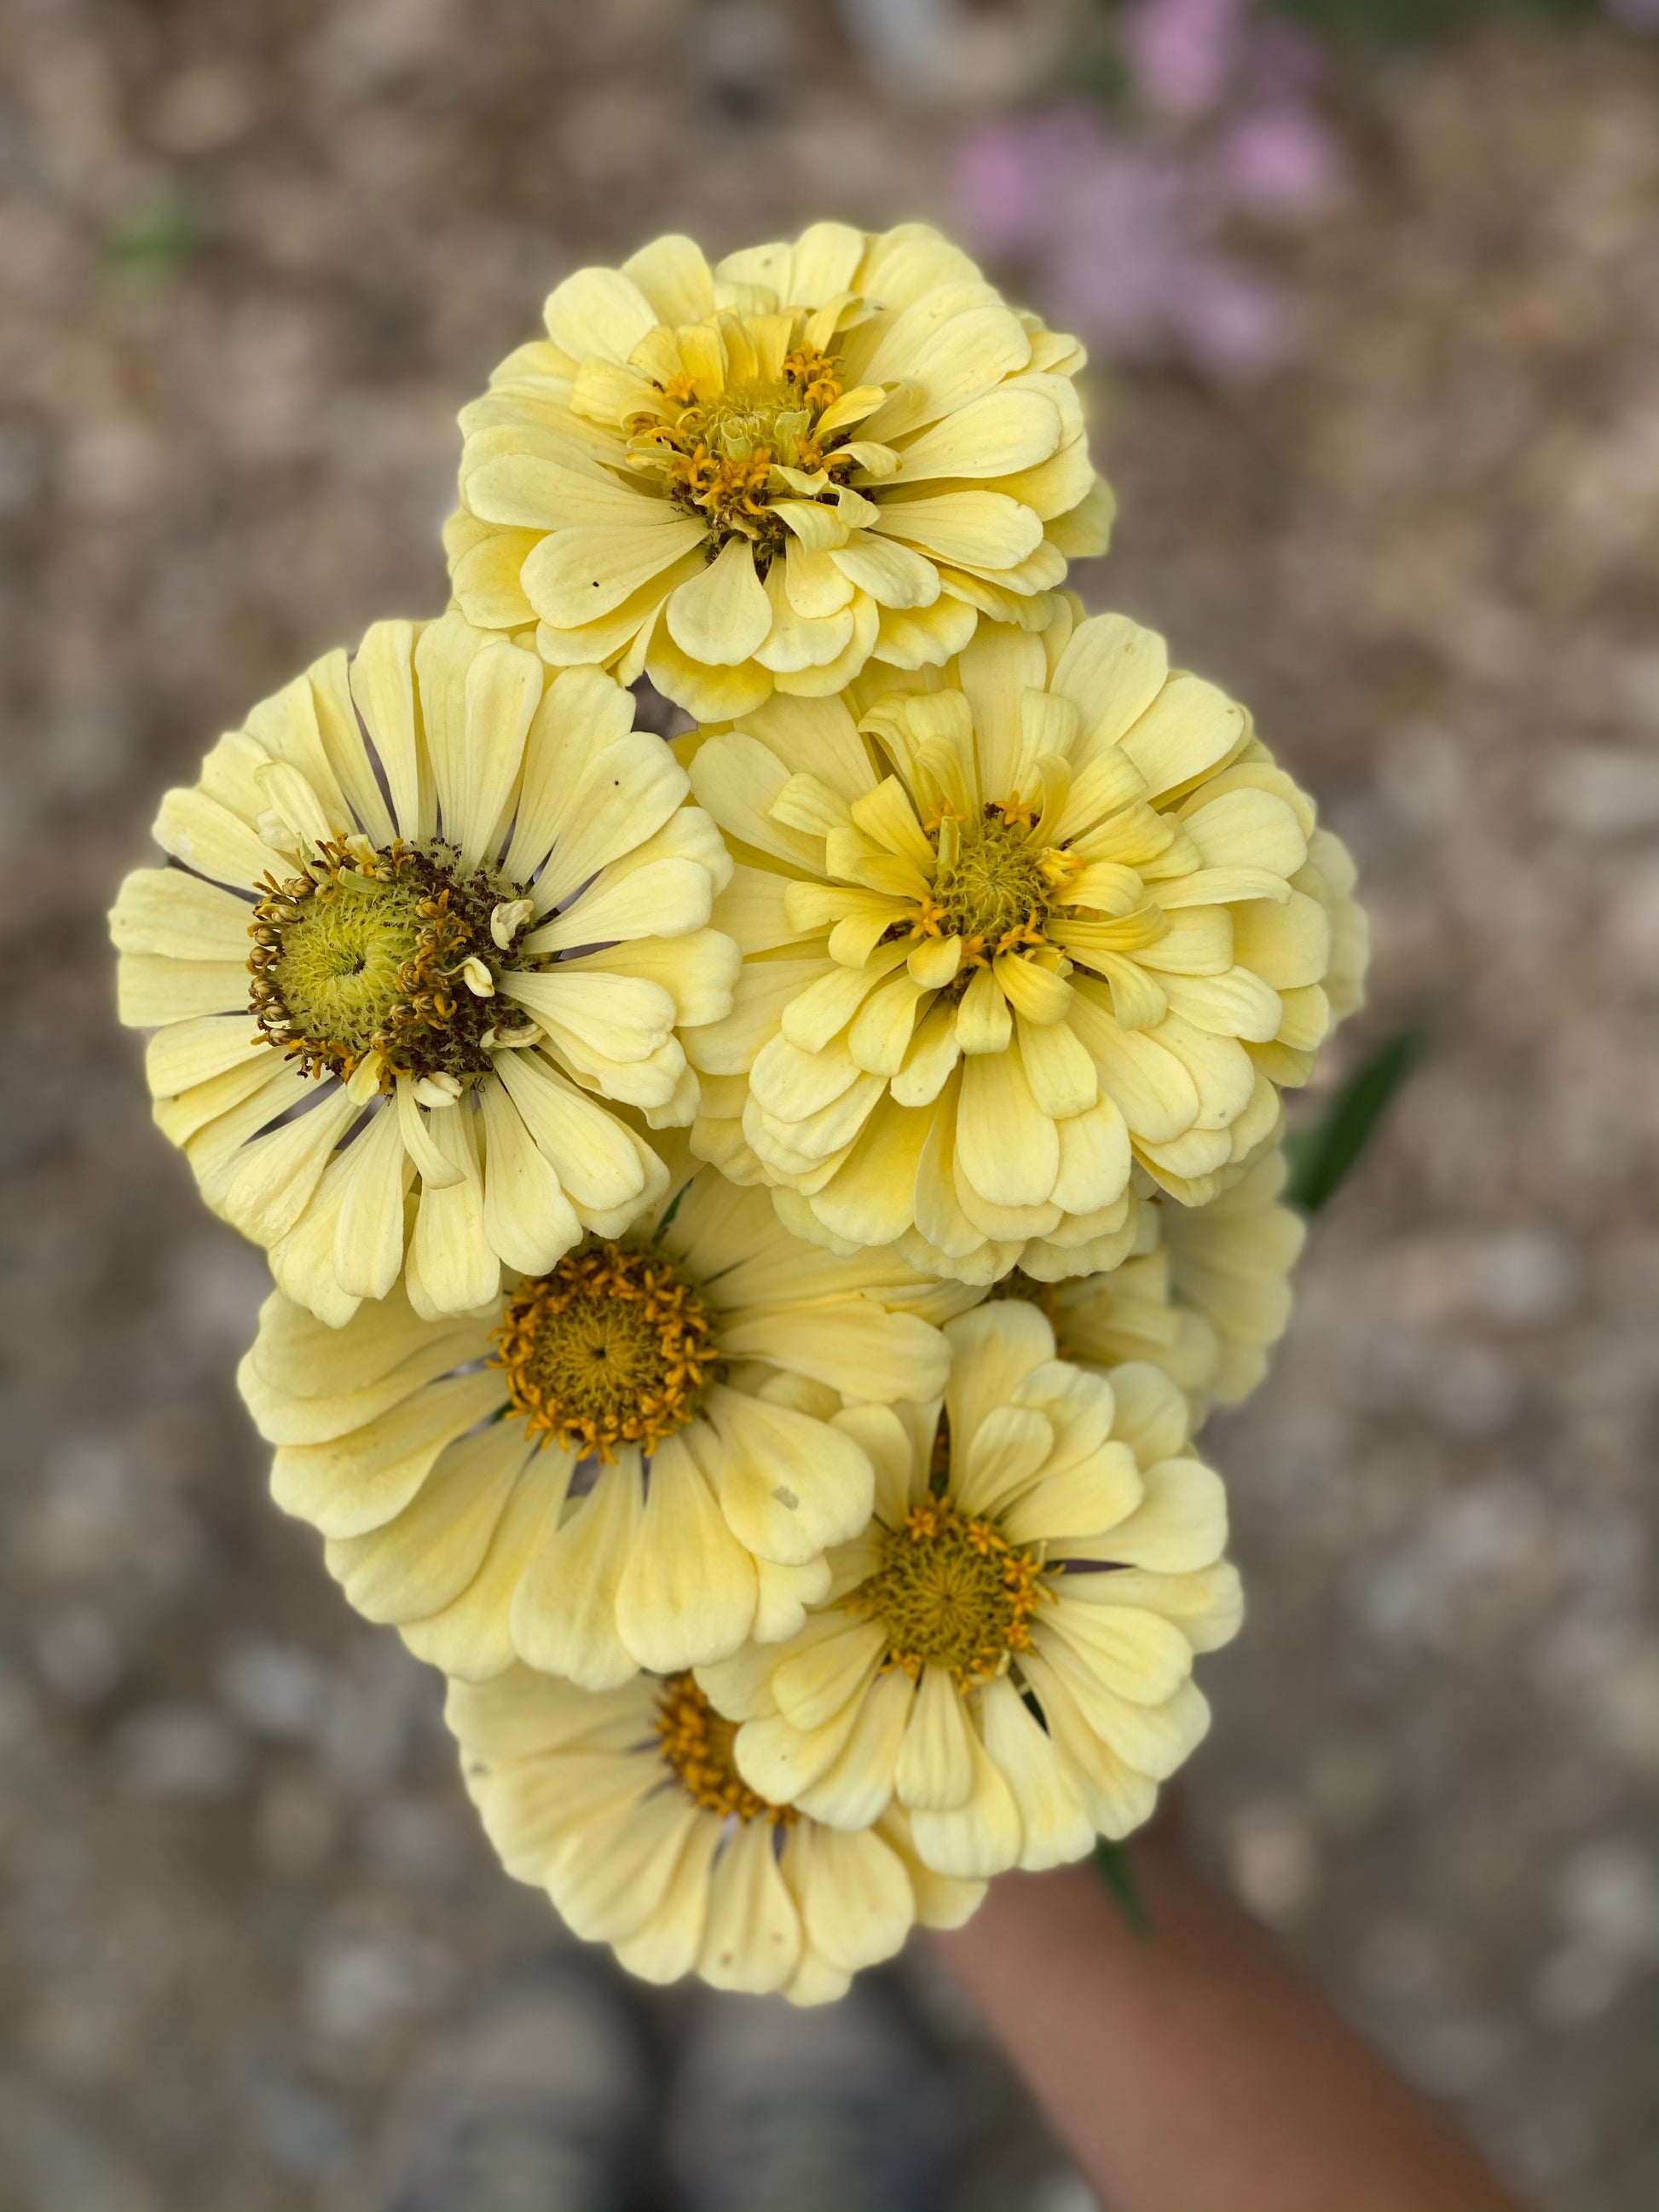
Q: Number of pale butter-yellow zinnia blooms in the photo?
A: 7